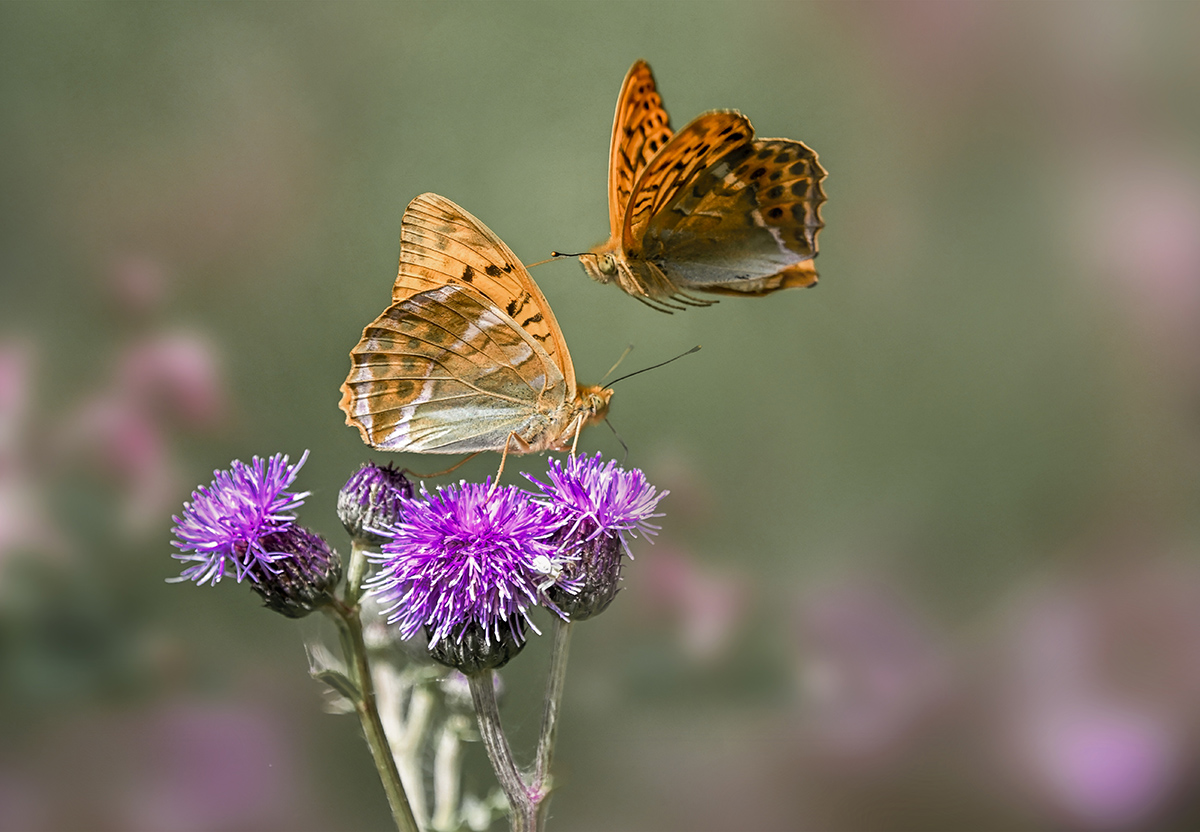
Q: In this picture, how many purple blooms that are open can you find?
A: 3